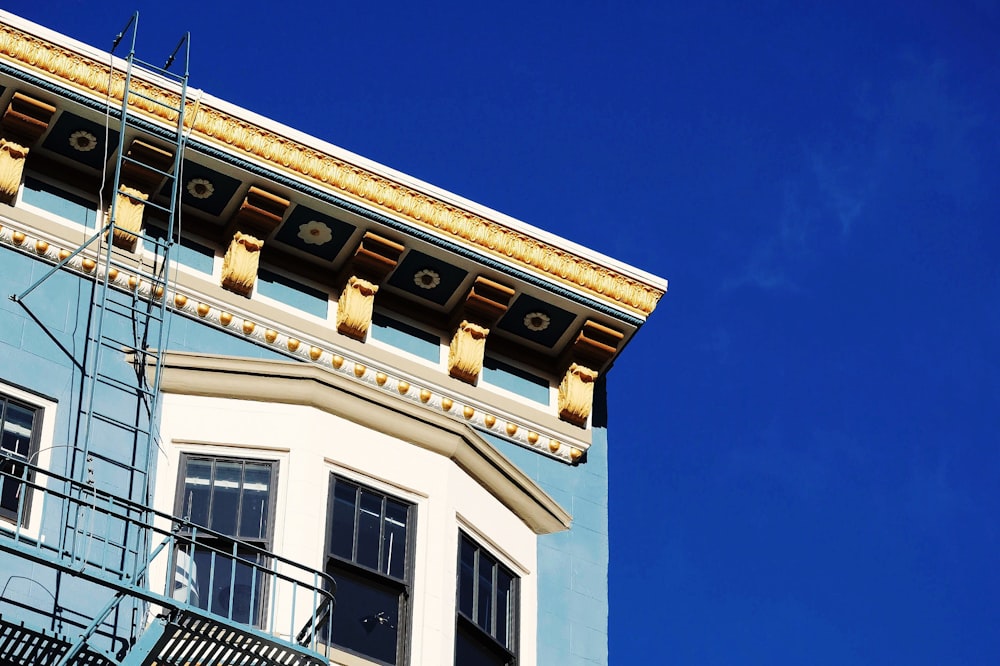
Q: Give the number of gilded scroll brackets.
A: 6